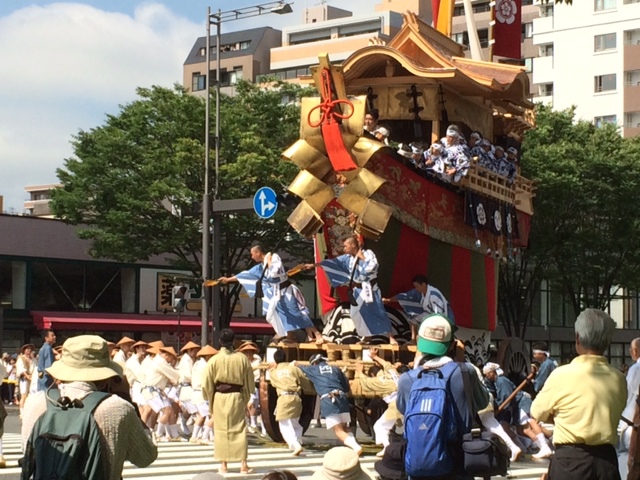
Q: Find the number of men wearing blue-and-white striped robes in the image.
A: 3